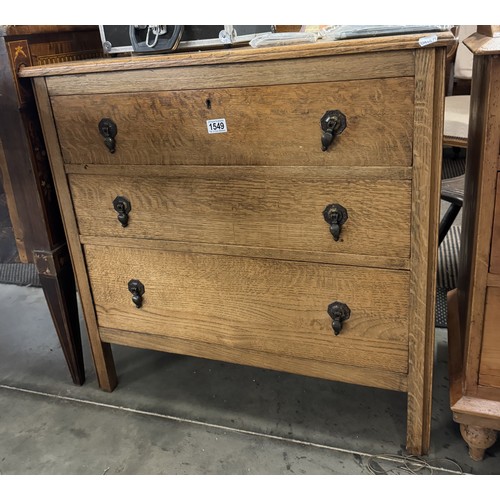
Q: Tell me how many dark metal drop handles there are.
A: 6